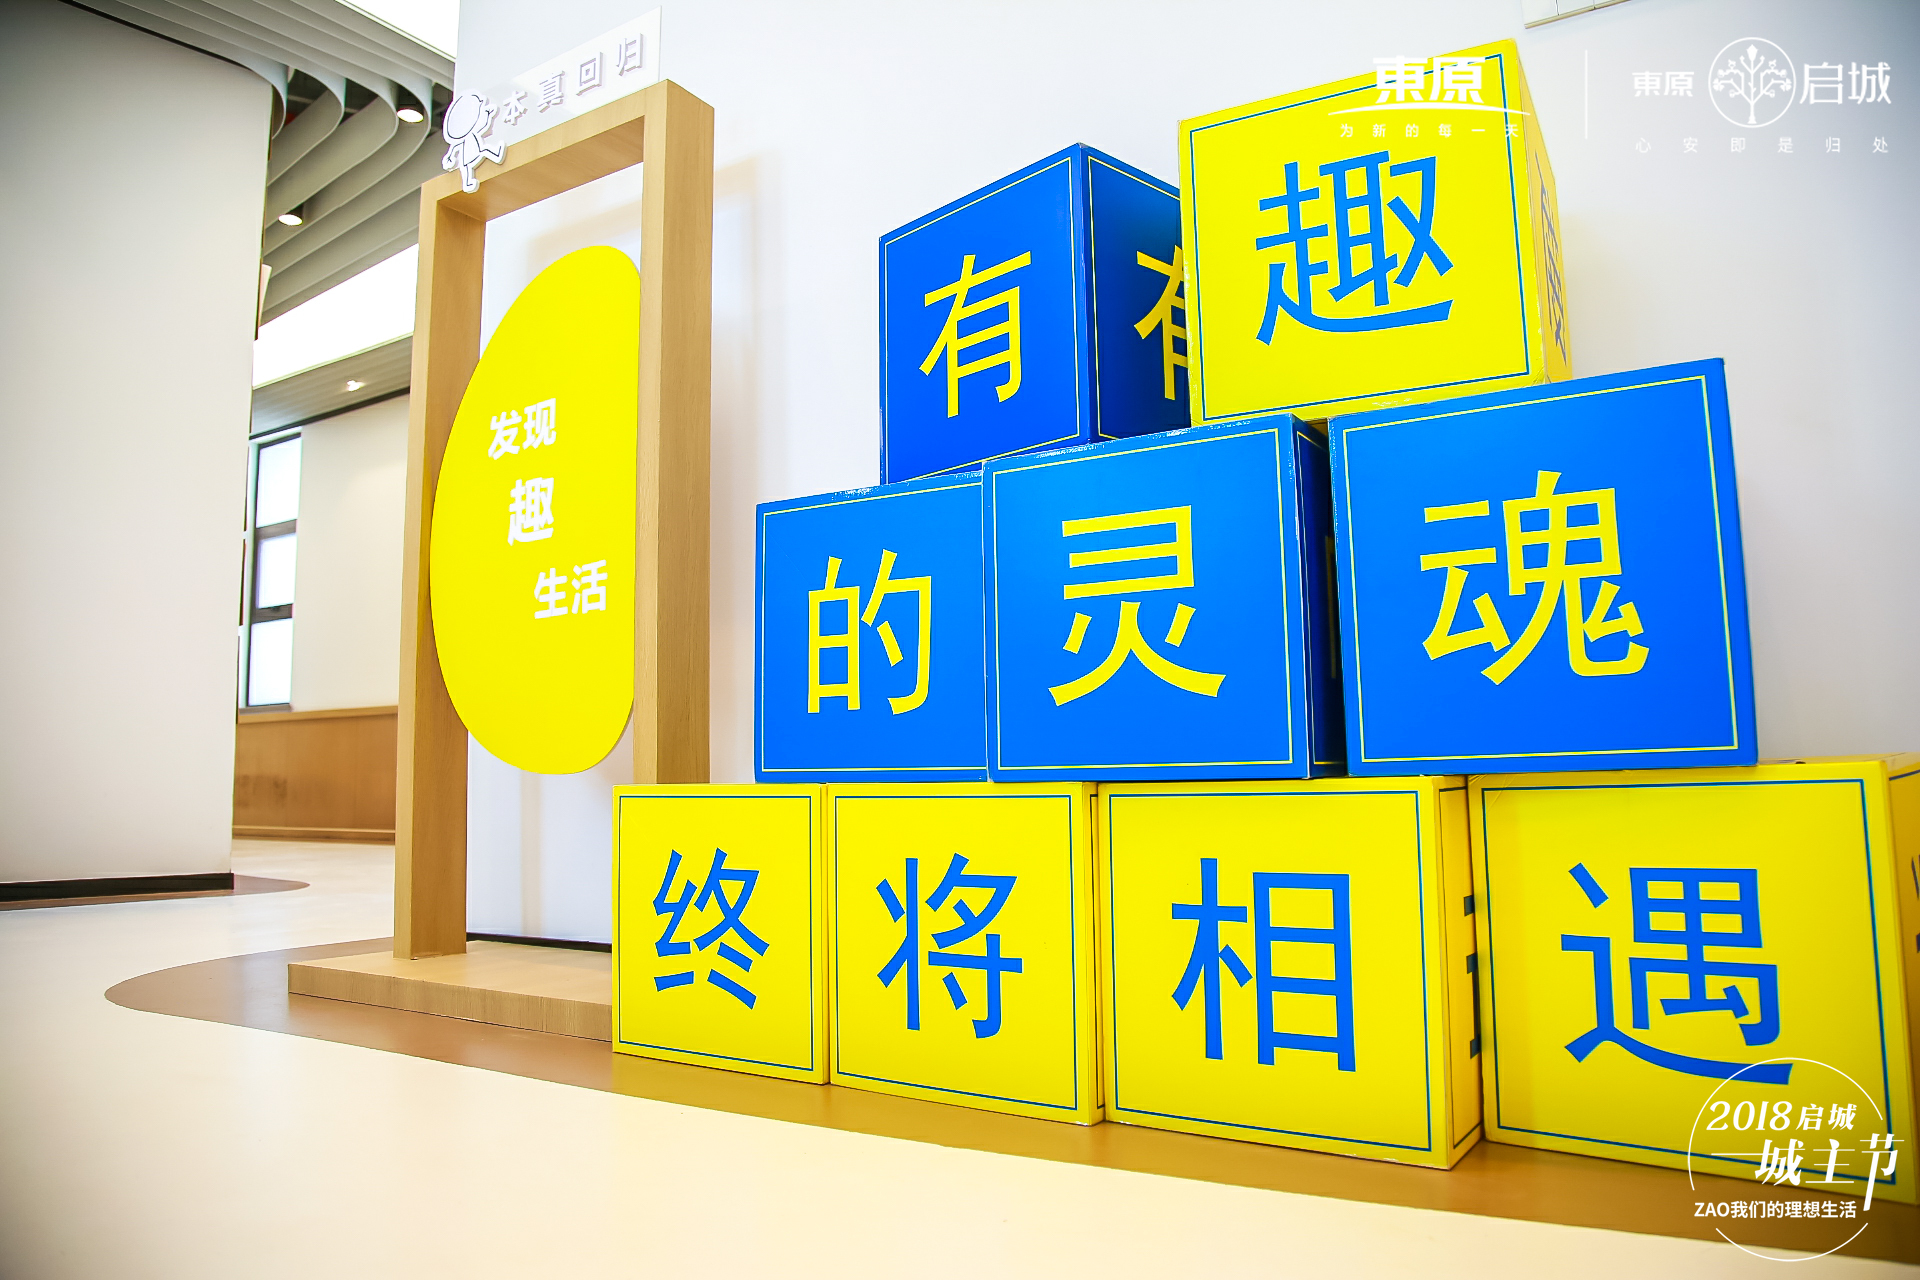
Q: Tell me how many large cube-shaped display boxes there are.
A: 9